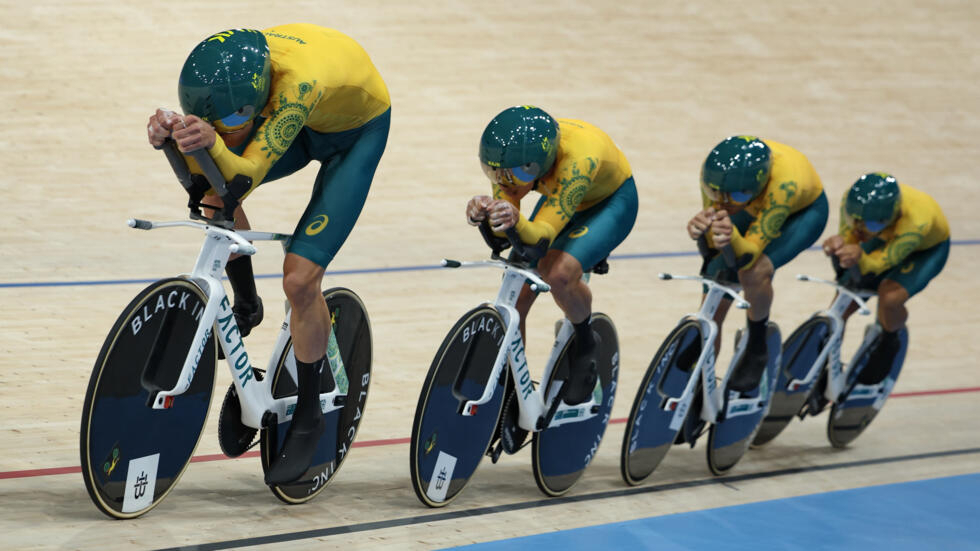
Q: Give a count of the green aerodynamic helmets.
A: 4